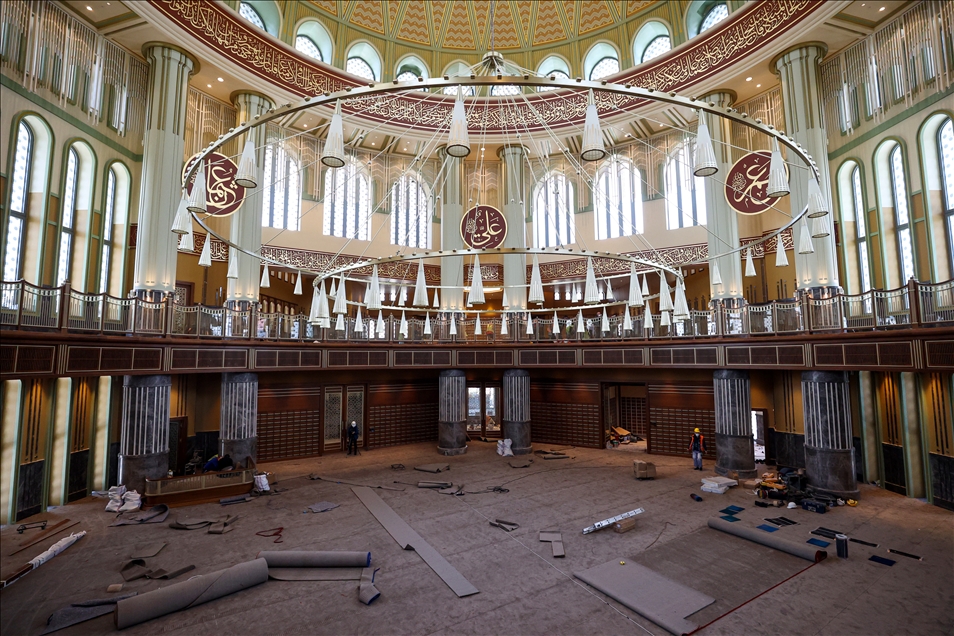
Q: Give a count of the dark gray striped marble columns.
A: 6